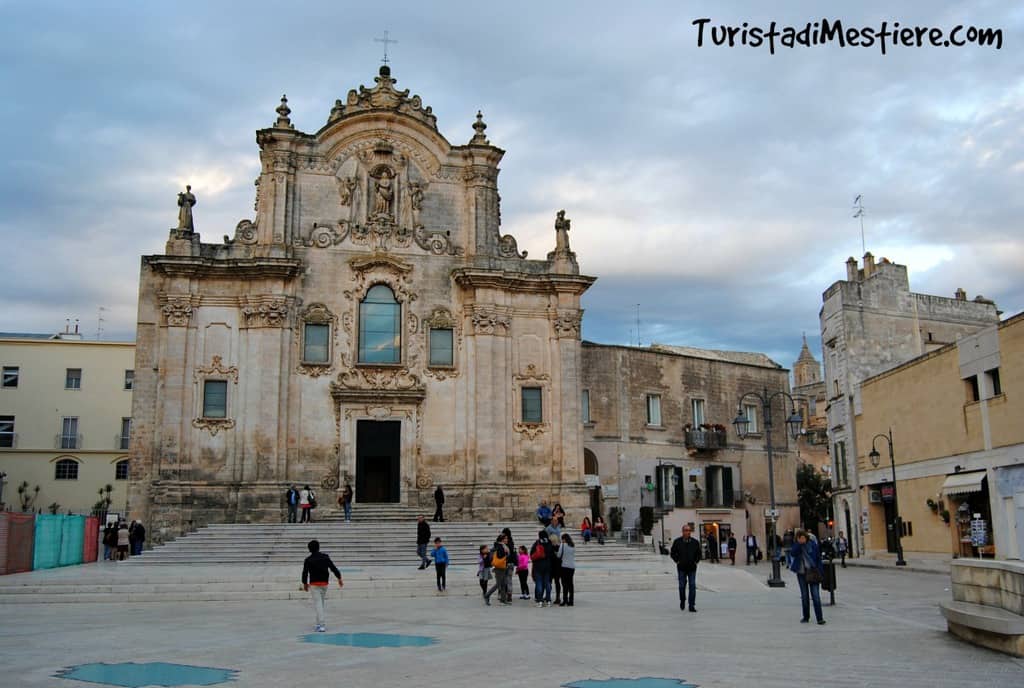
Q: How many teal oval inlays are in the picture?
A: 3